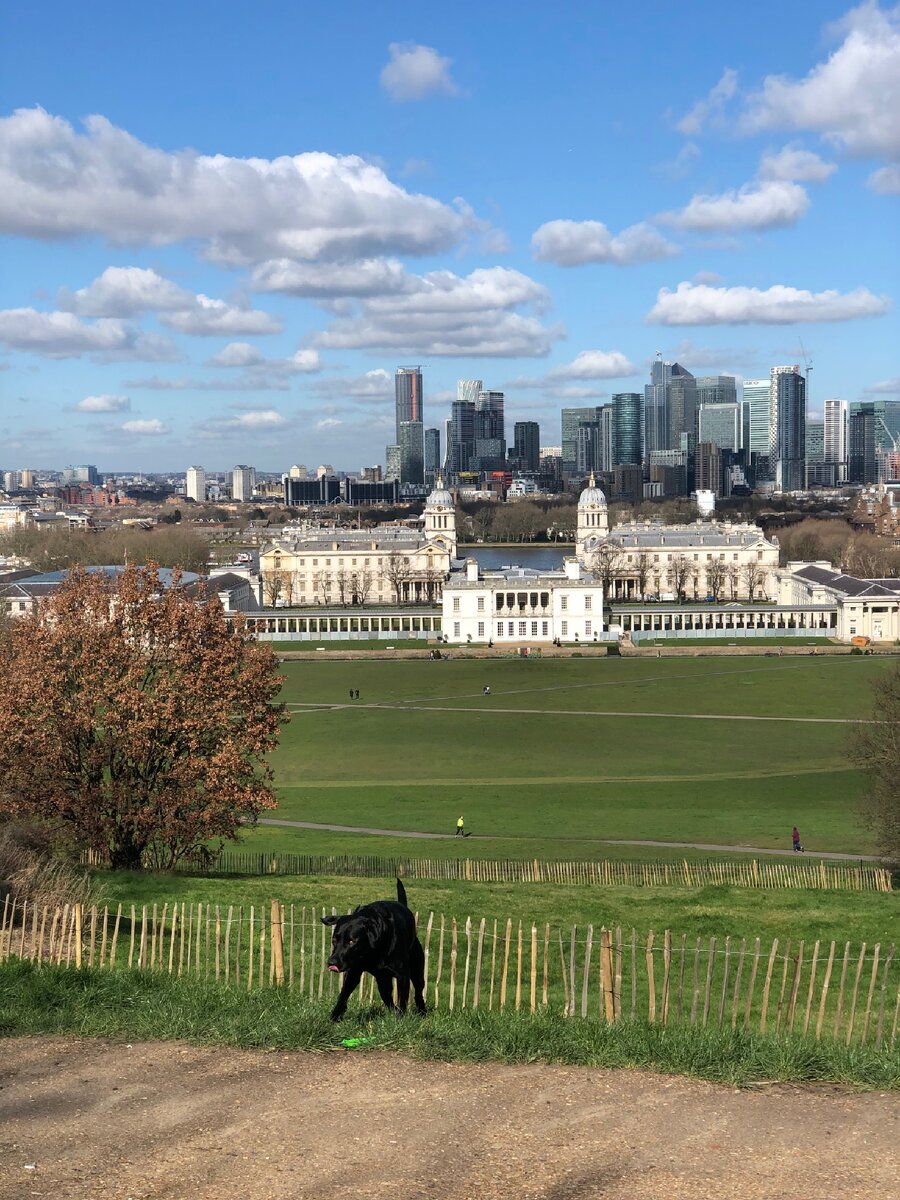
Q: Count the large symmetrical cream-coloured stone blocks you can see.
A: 2